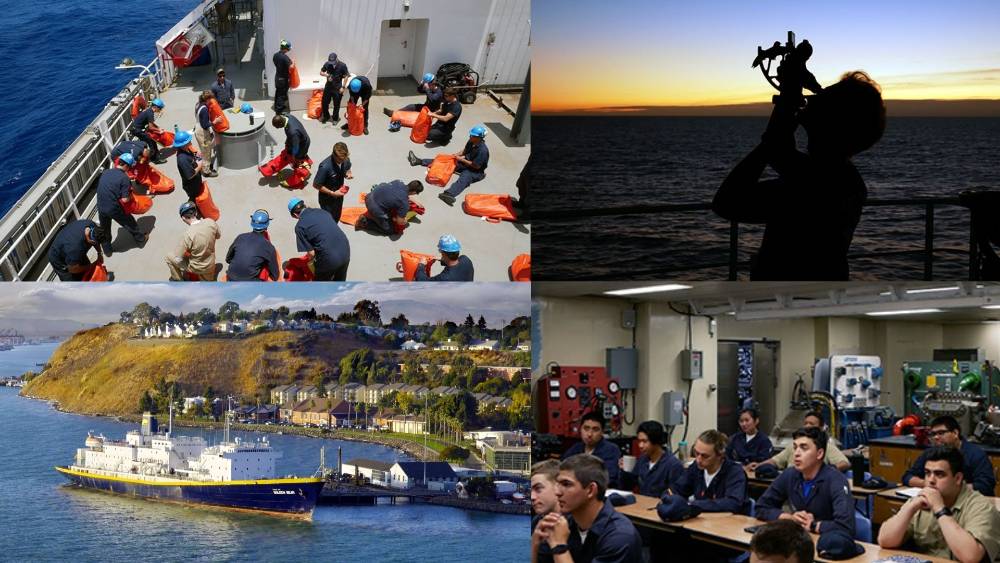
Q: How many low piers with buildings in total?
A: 1